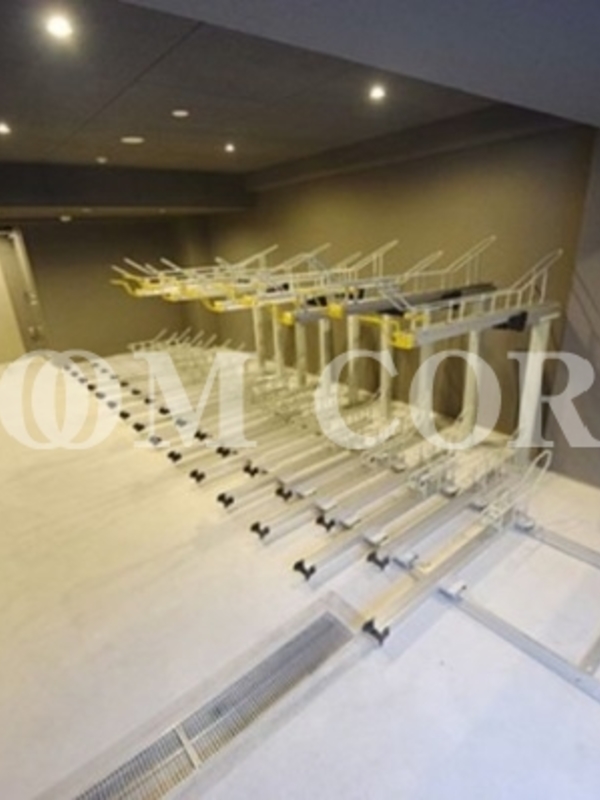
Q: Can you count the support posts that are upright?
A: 9